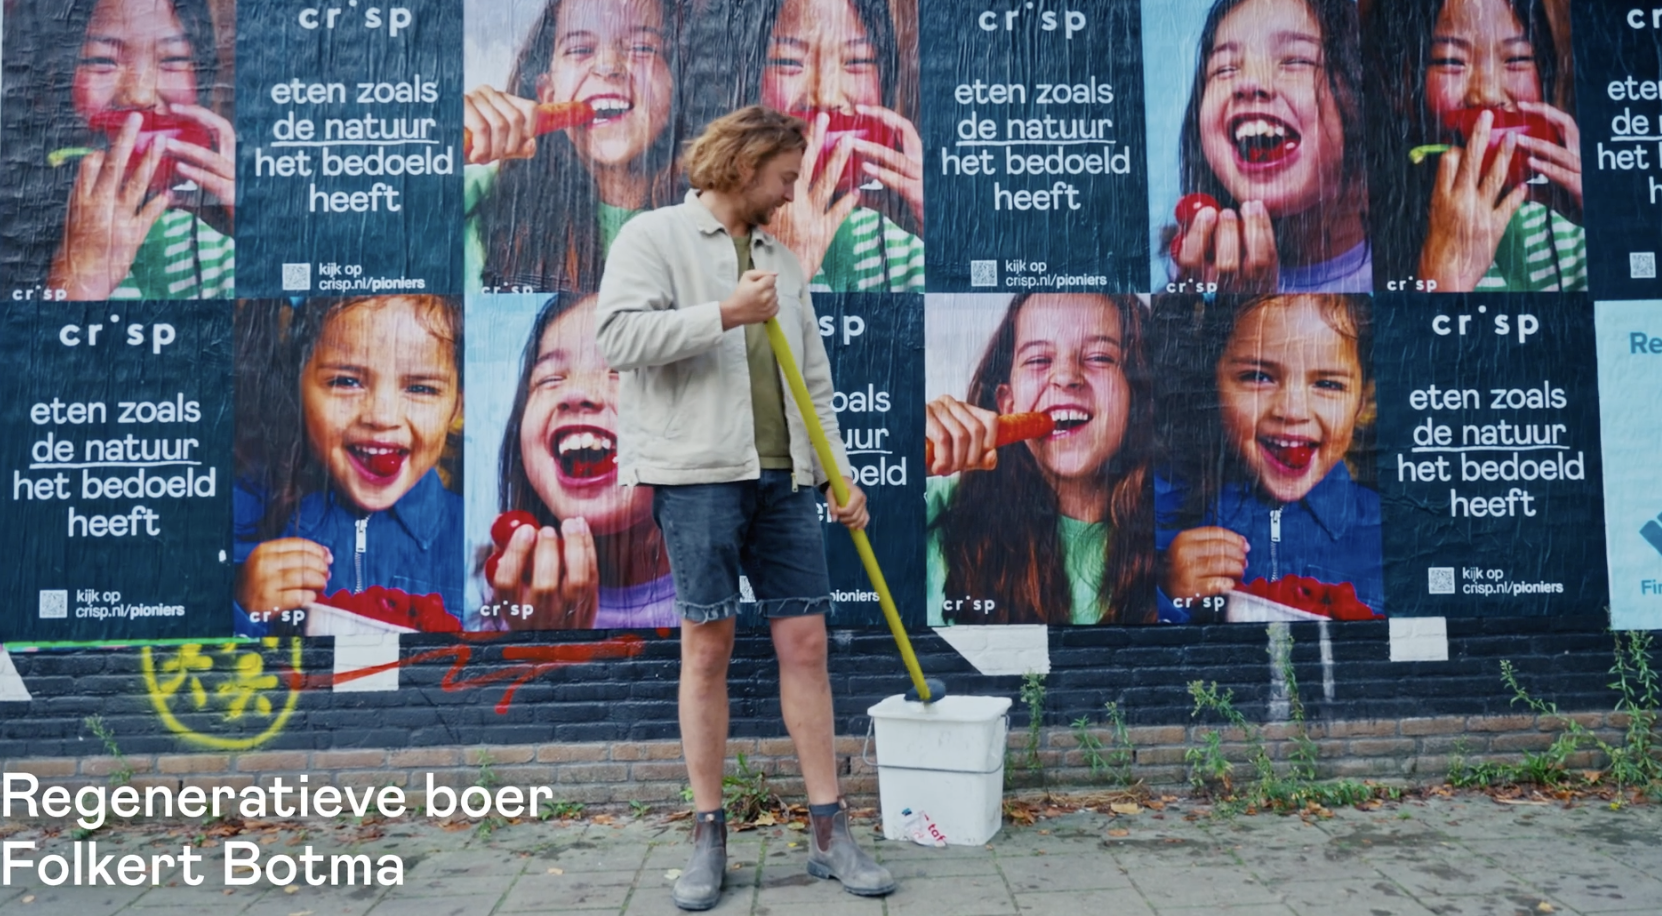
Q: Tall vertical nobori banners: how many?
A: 0